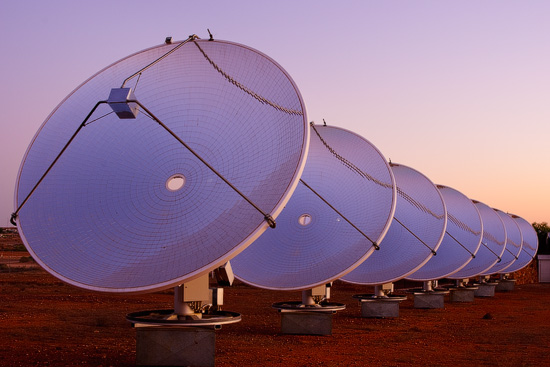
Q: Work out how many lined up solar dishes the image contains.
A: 7